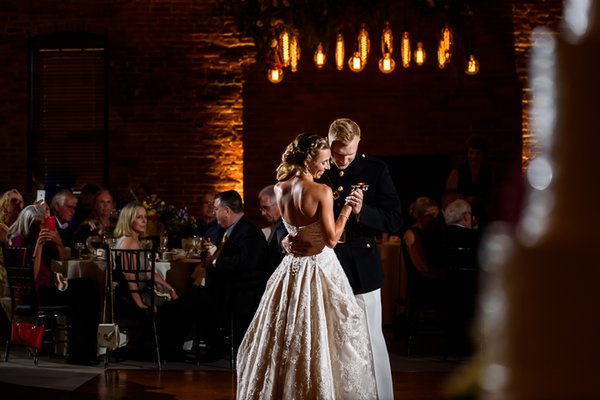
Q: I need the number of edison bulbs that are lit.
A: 14